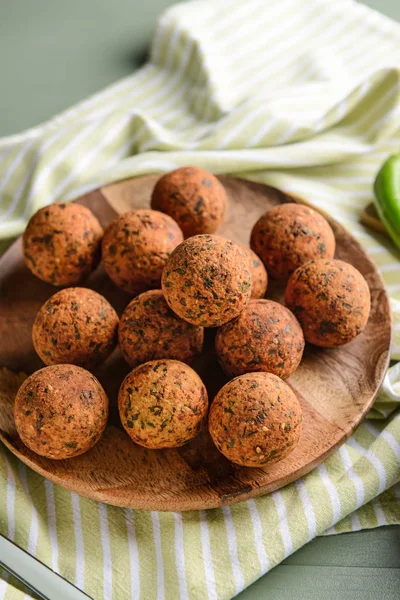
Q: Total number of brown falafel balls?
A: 13